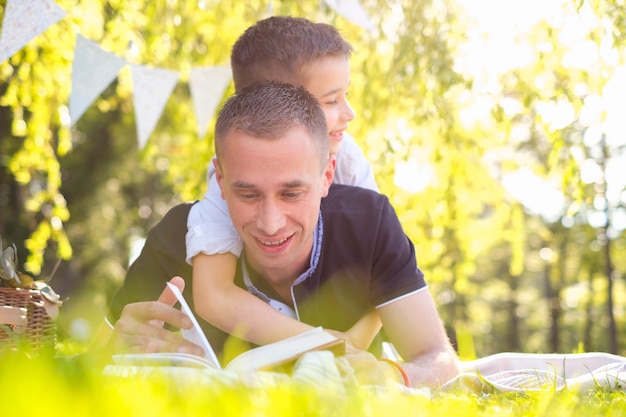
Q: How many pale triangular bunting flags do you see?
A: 5